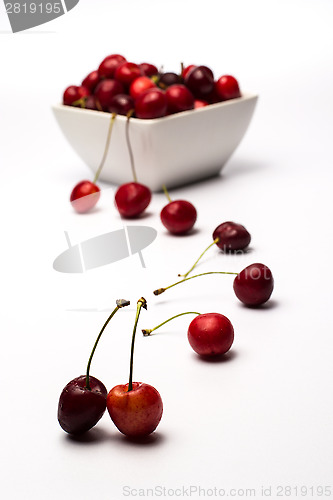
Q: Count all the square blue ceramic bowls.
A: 0